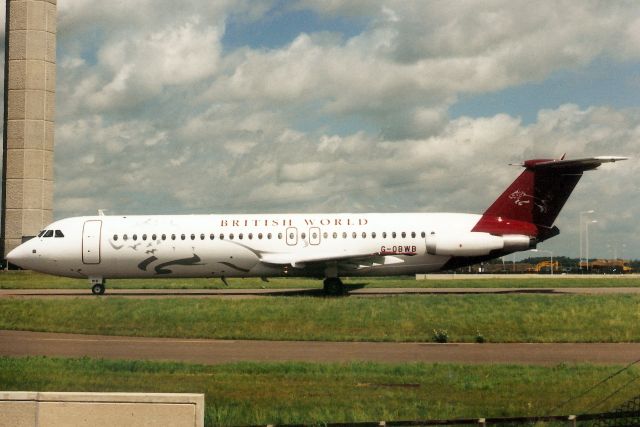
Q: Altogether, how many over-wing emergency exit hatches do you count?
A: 2